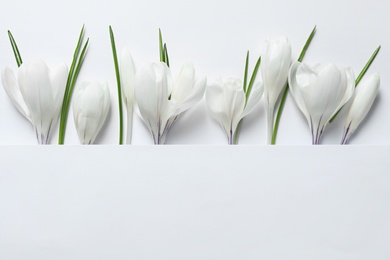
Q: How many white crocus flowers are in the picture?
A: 8